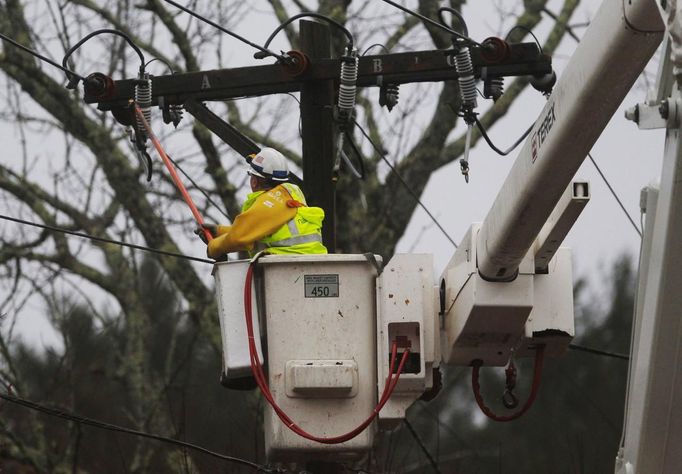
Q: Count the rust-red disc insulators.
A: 3